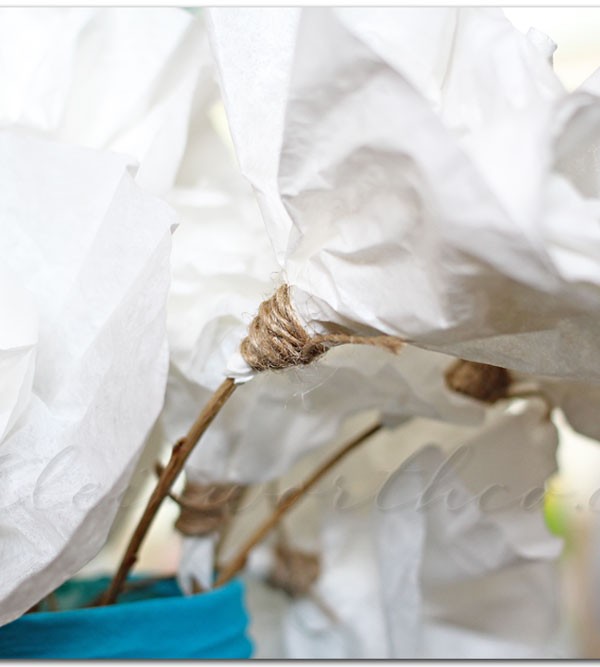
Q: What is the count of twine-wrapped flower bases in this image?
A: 4